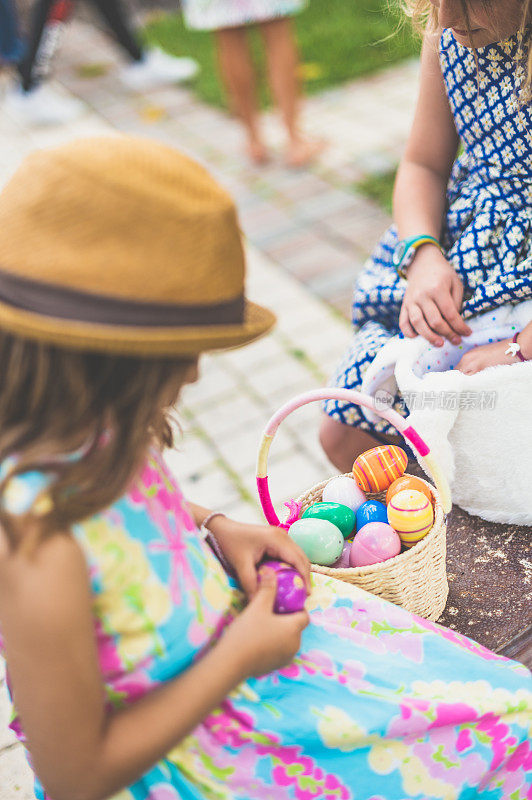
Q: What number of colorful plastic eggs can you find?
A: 10